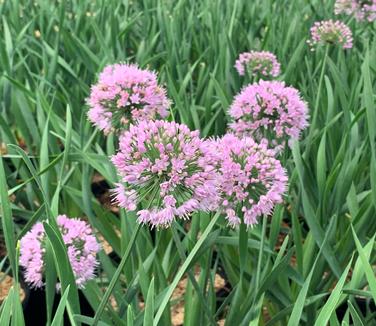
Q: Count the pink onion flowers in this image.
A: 8